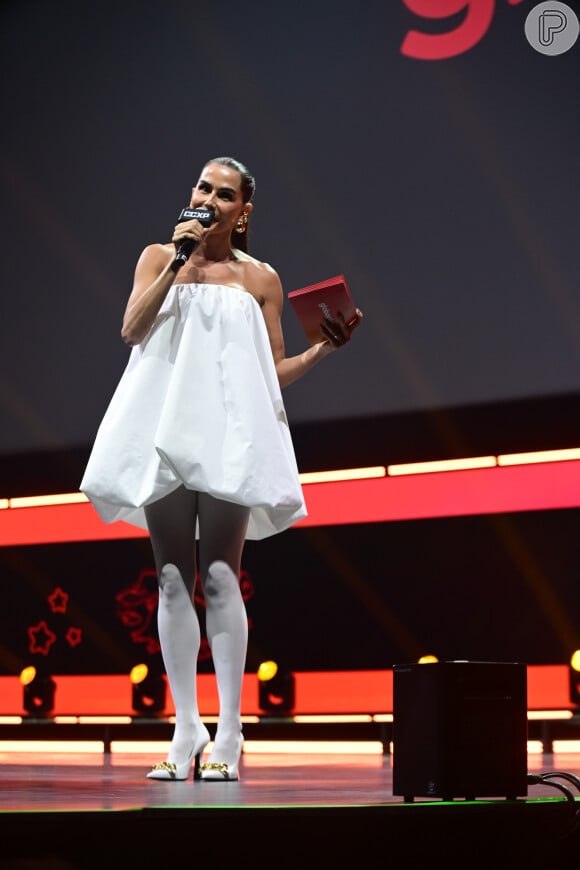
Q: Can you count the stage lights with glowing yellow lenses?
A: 5